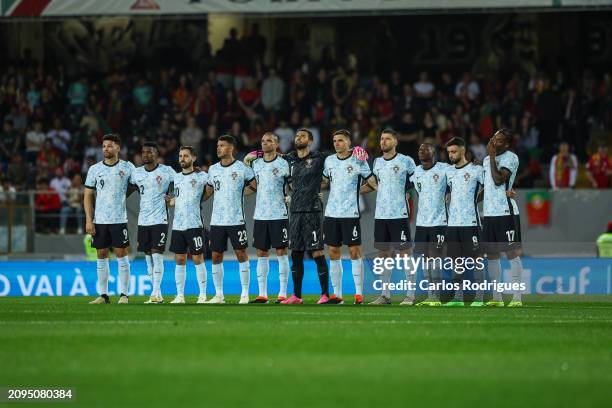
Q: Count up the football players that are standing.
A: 11